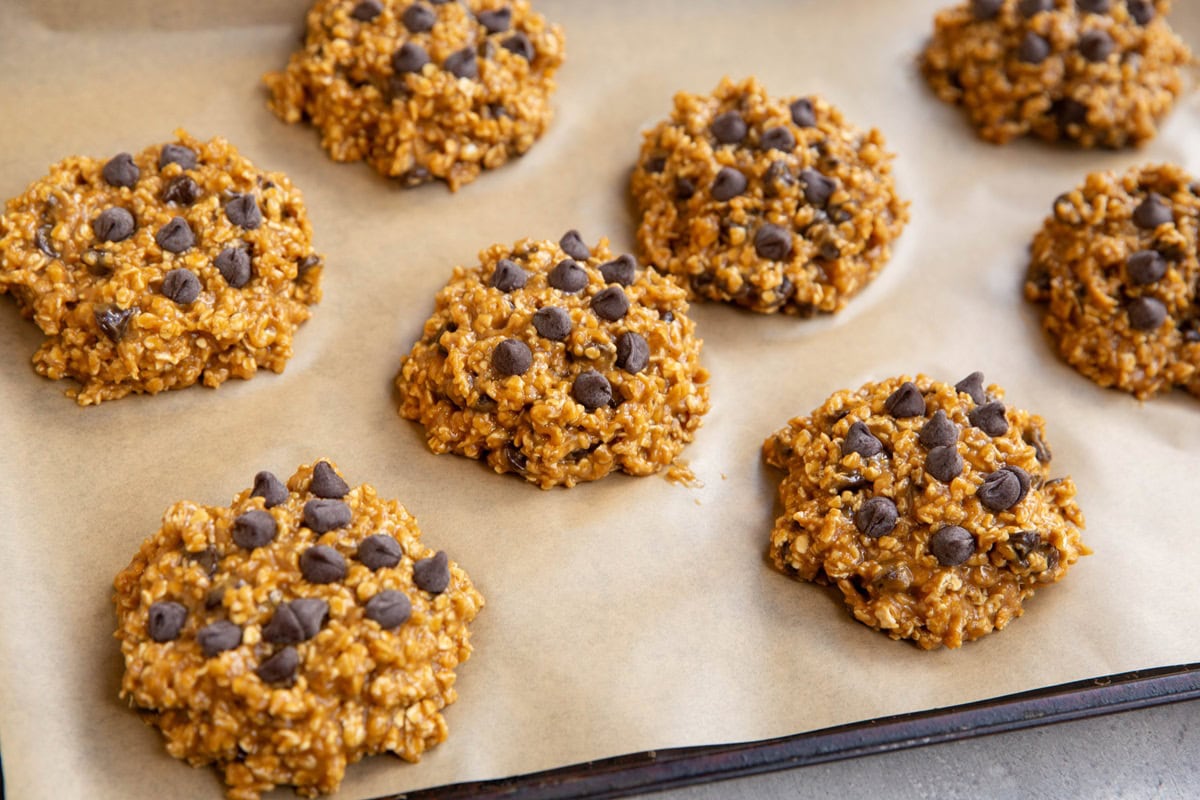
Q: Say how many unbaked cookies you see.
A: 8